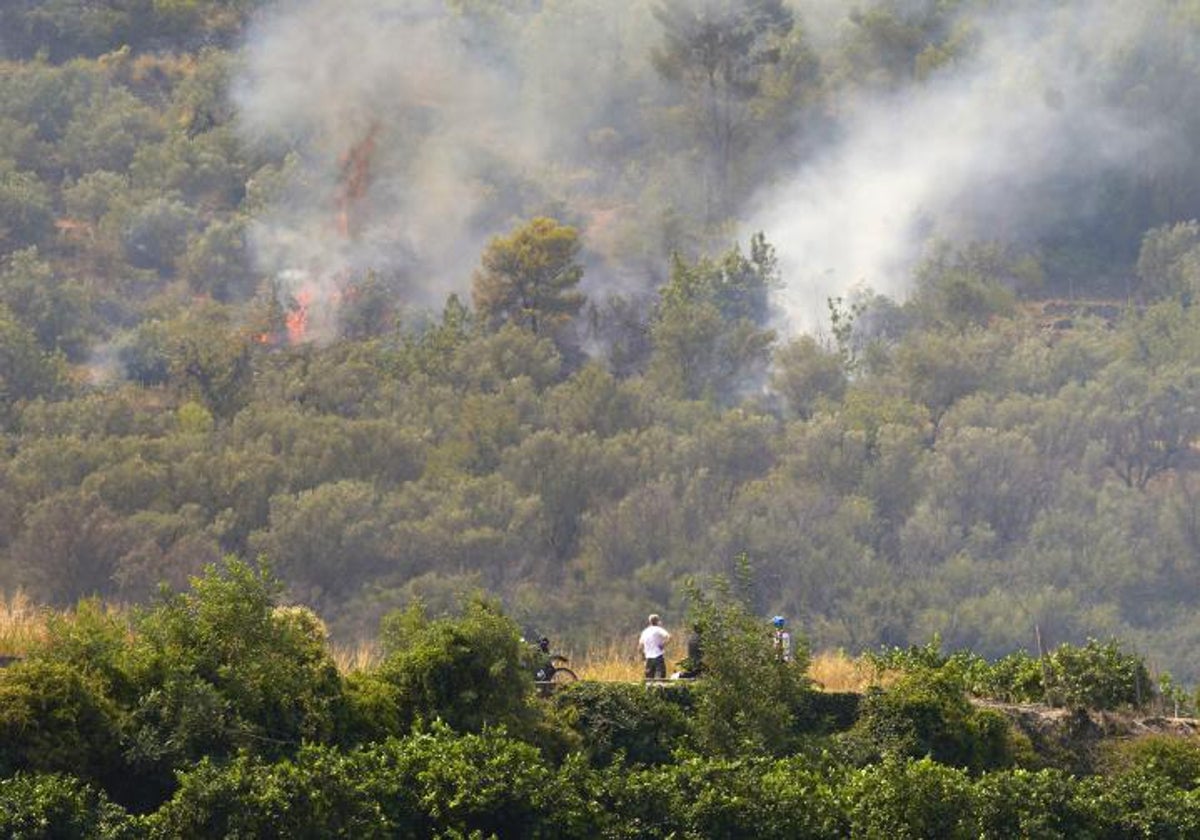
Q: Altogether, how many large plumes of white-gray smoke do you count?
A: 2